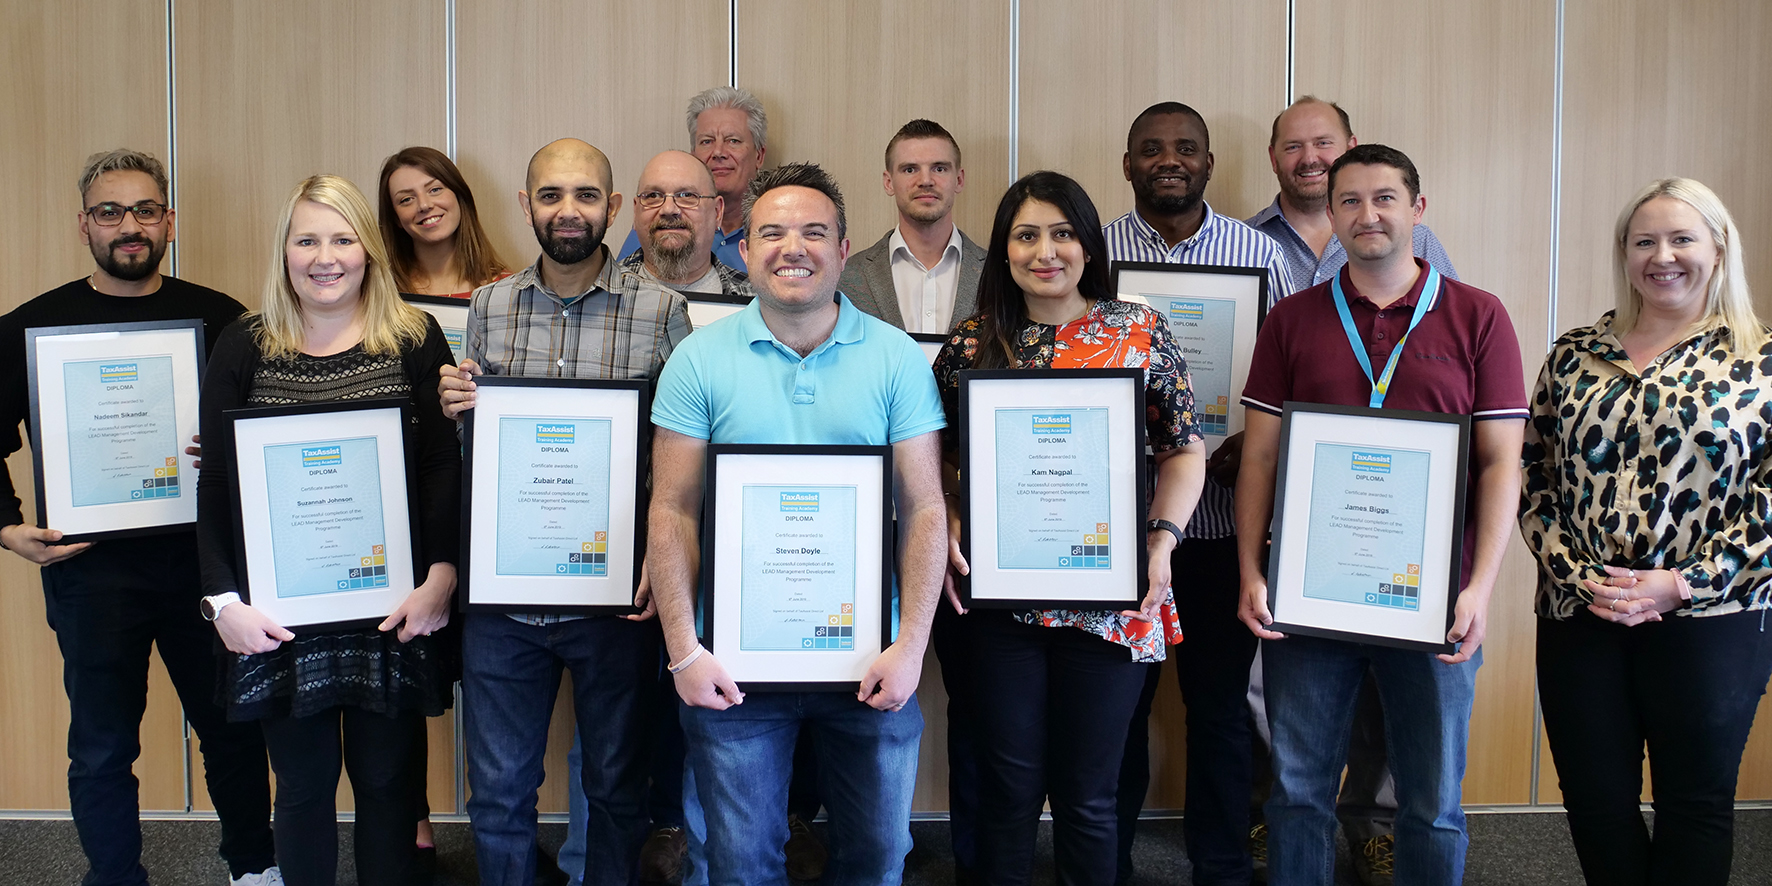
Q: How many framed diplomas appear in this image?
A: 10